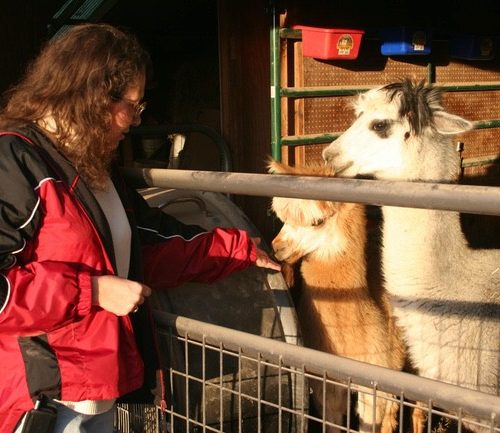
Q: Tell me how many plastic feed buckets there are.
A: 3